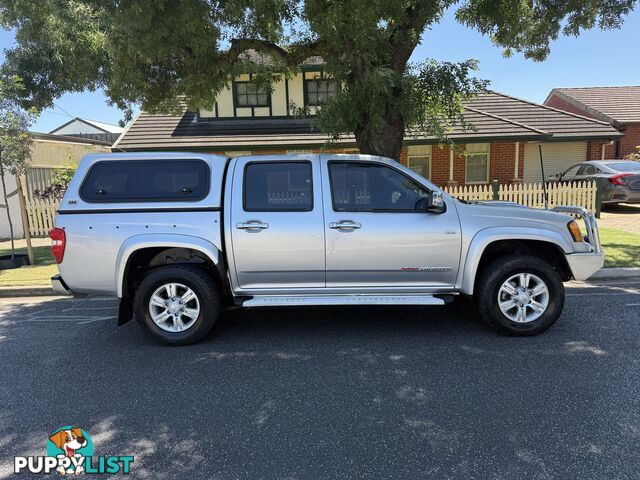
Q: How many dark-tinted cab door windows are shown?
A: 2